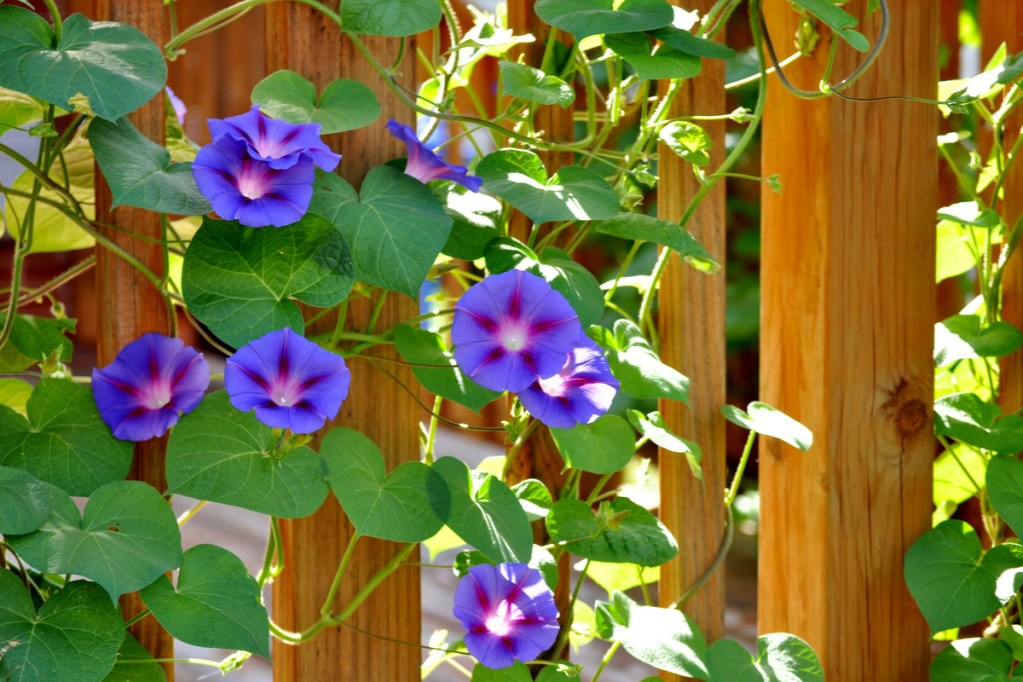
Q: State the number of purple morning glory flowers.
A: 8